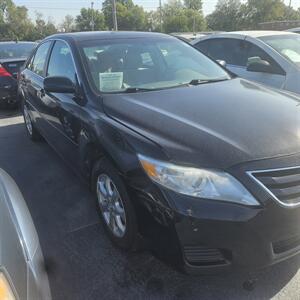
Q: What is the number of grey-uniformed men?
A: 0